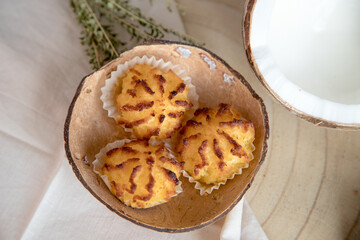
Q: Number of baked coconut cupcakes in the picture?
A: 3